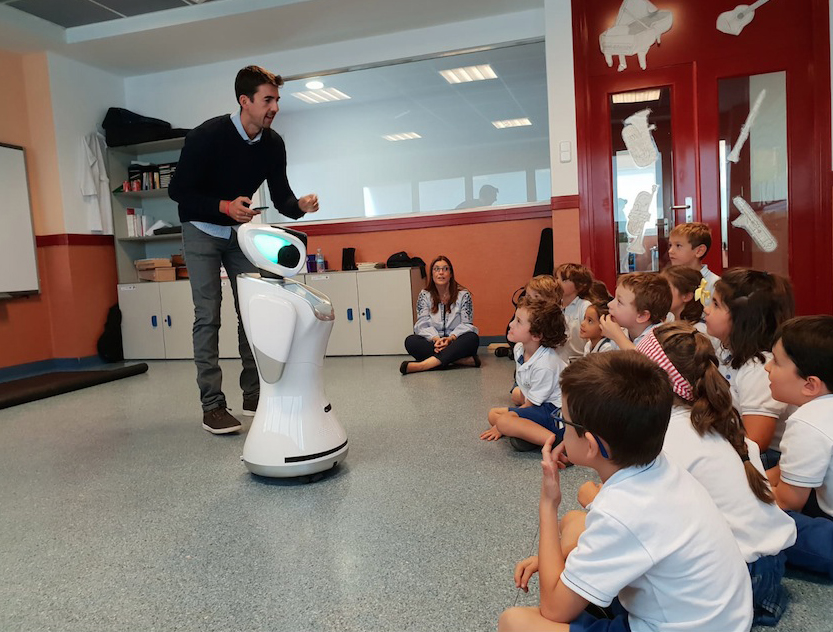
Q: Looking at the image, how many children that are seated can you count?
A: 12